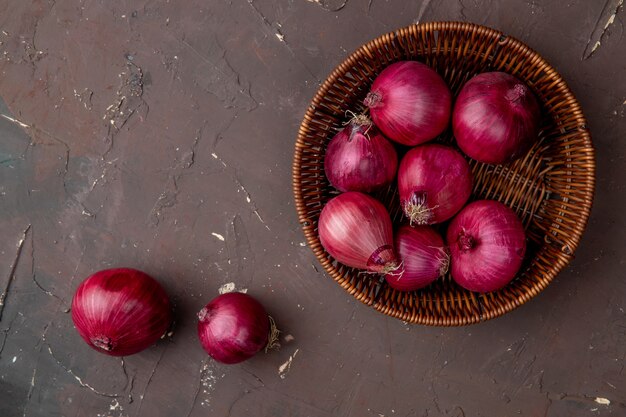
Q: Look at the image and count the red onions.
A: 9